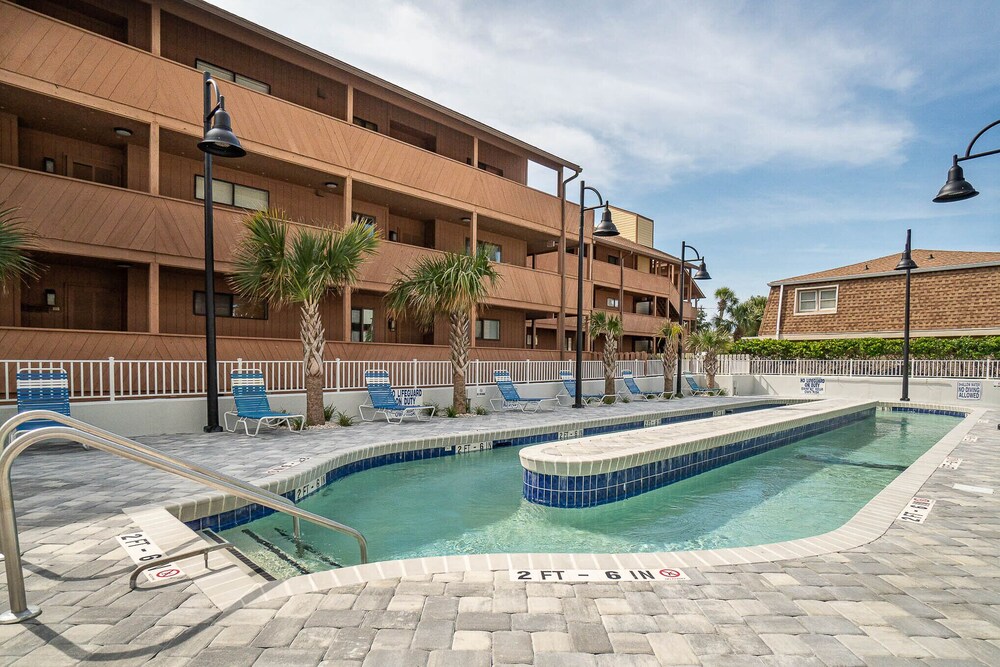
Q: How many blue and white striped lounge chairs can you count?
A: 7